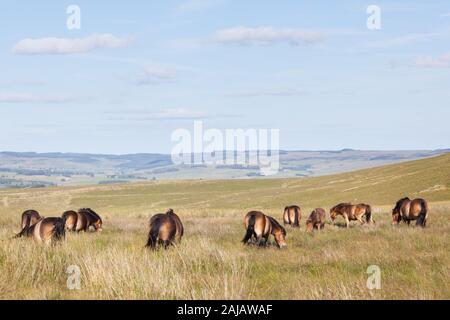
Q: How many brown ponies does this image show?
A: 9